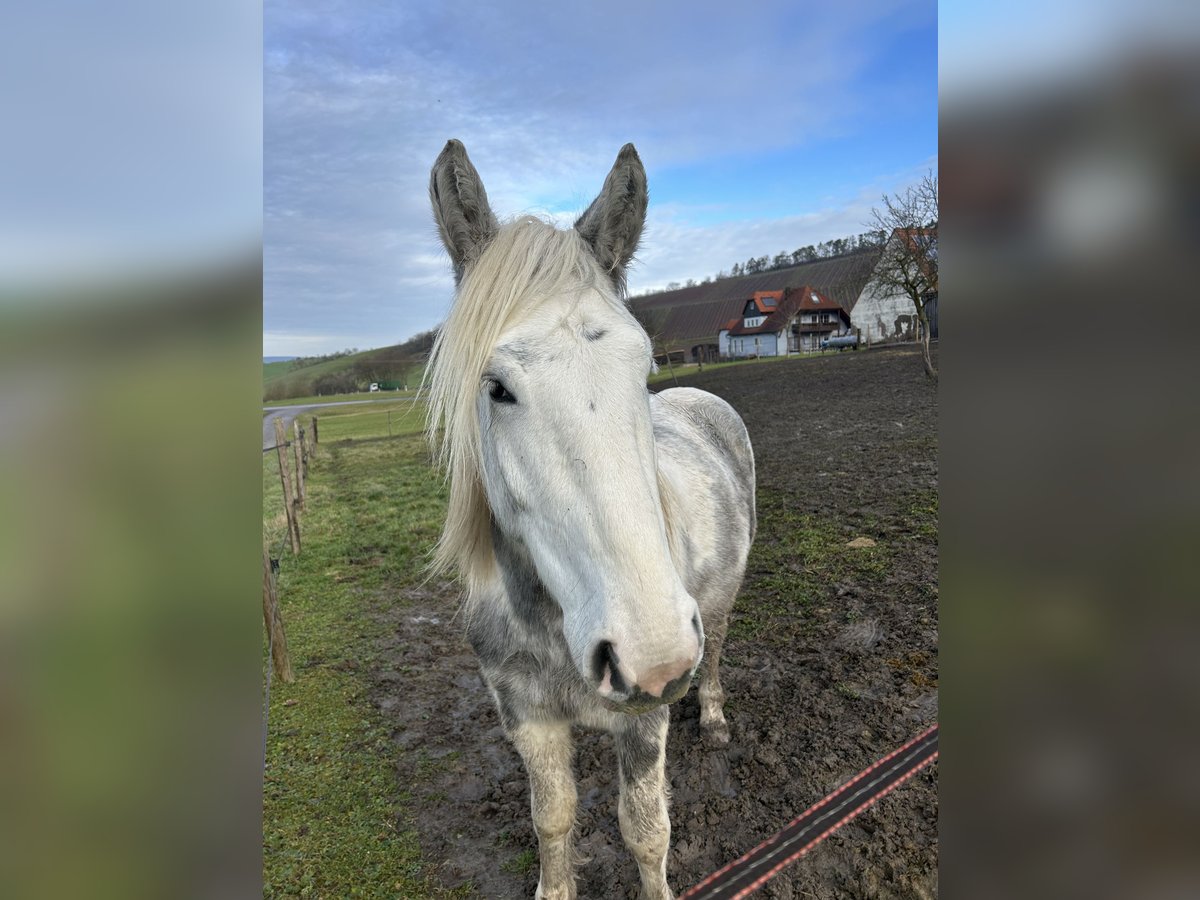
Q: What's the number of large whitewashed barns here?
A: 1